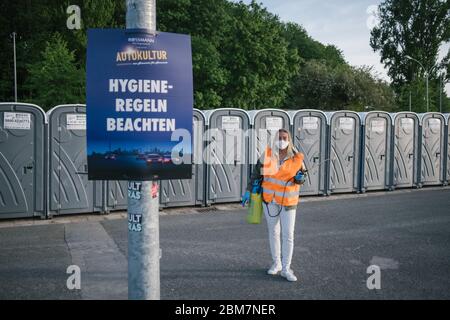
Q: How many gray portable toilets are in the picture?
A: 12